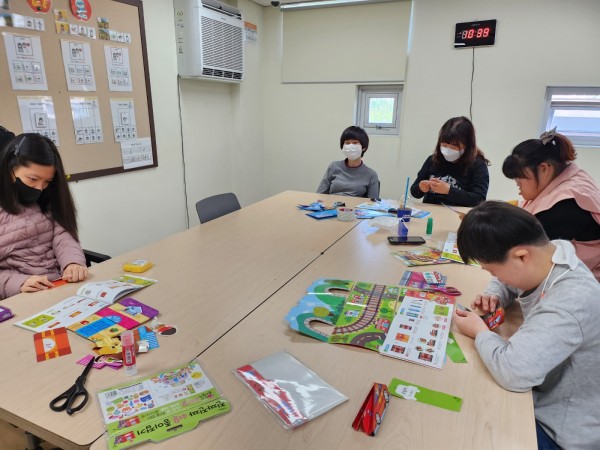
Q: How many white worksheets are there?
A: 7